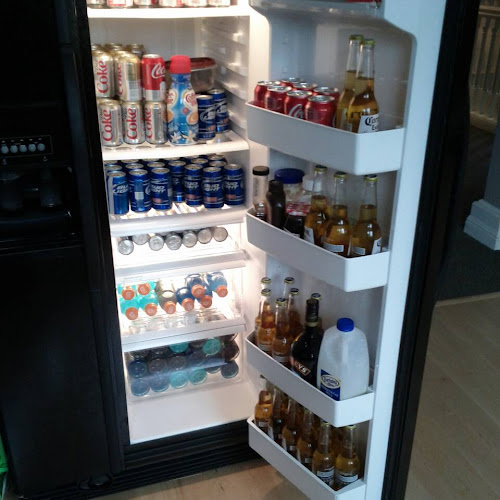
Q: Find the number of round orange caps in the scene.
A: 9